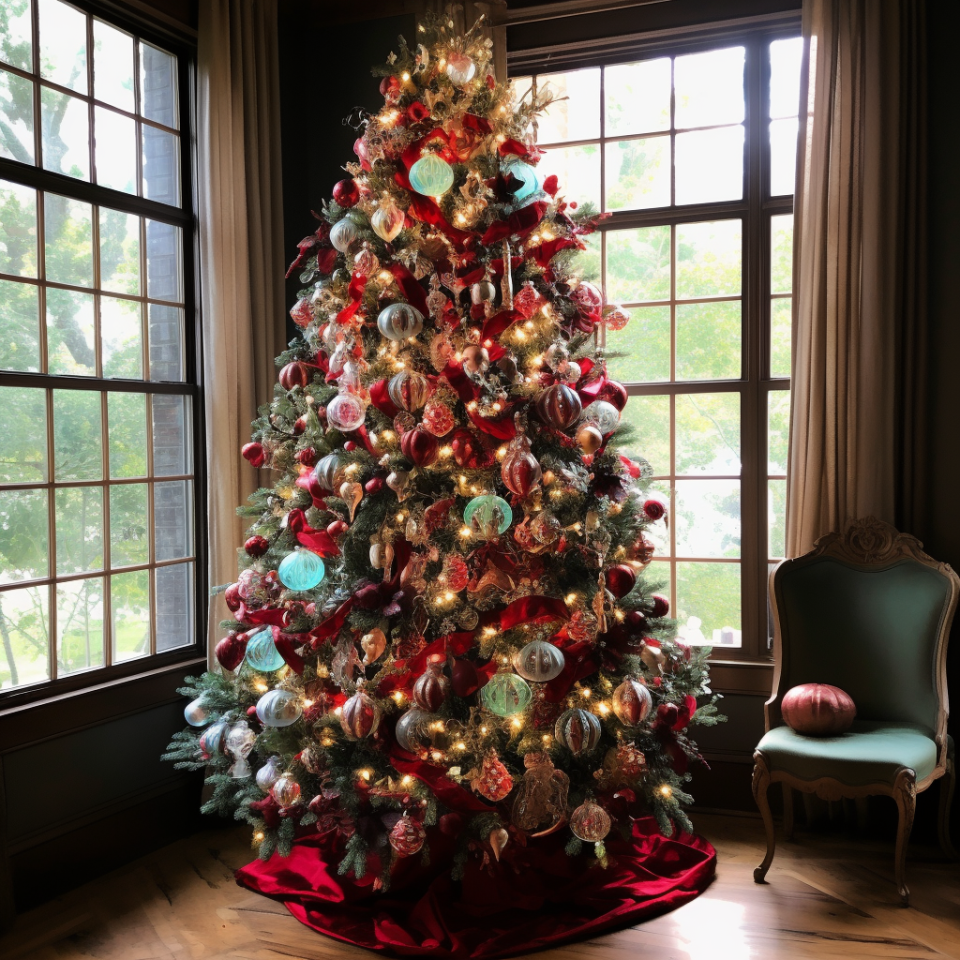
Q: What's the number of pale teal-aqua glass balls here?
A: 6